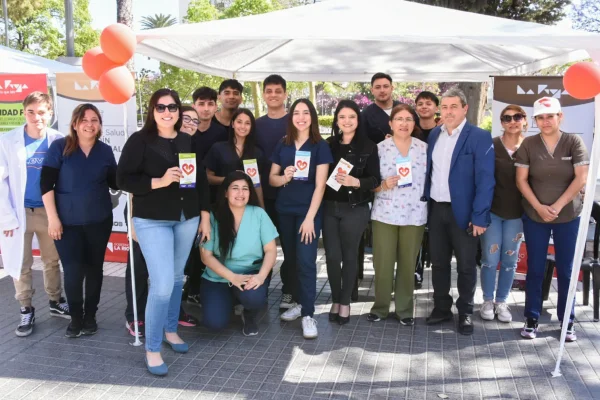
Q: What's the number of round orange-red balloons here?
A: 4